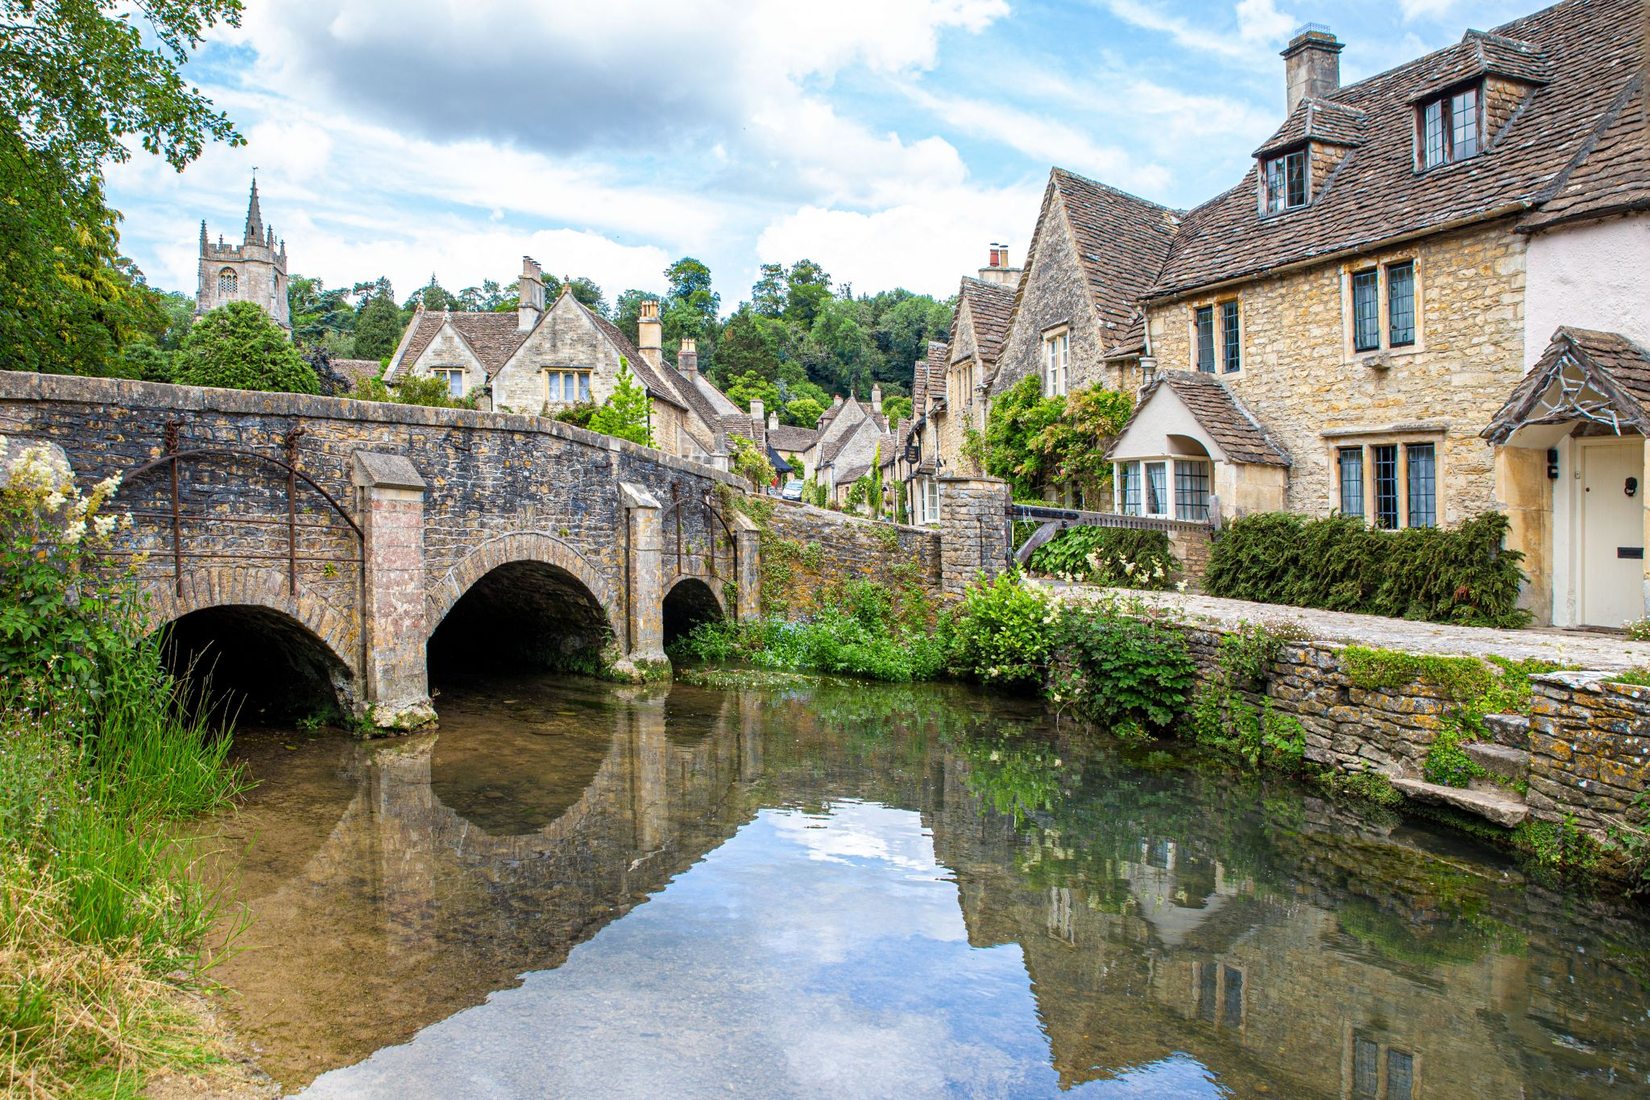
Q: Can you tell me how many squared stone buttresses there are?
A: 3